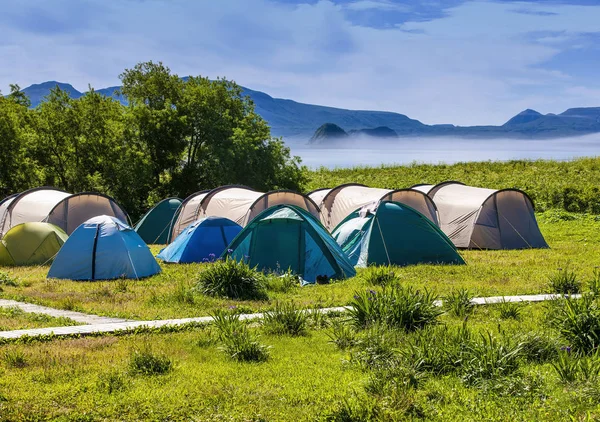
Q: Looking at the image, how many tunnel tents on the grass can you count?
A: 4